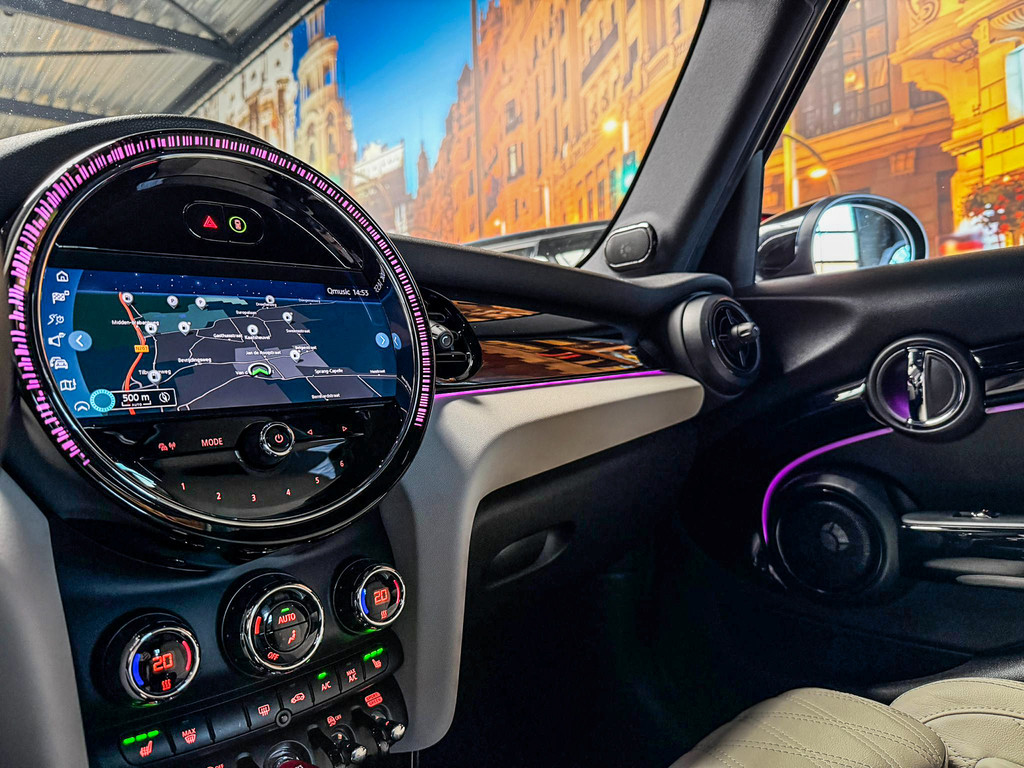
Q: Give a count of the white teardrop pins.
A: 10